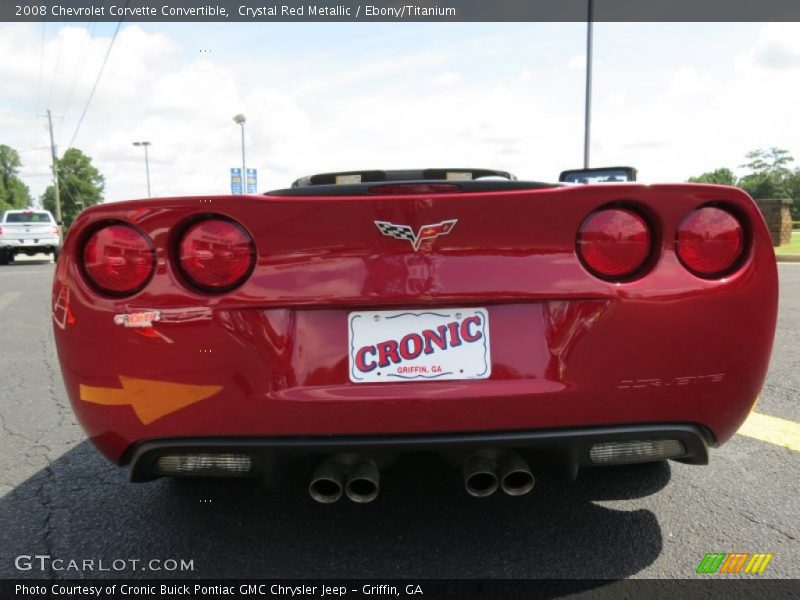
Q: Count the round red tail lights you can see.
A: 4